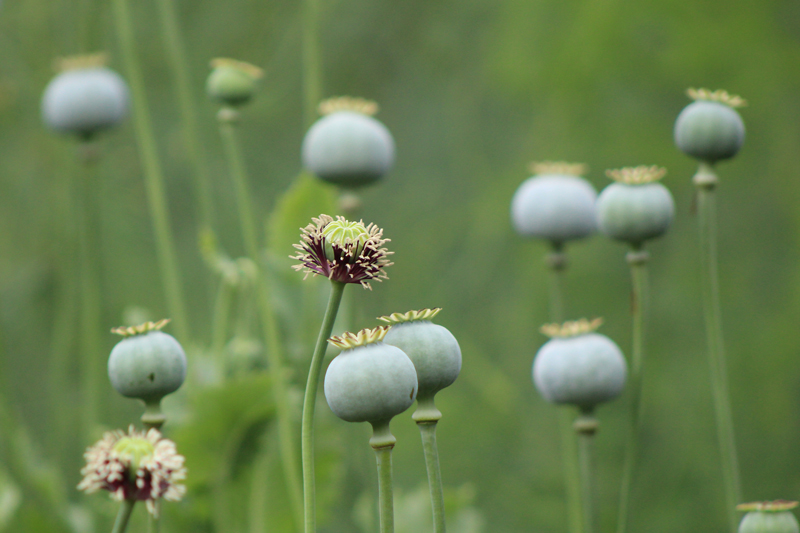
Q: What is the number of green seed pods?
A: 11